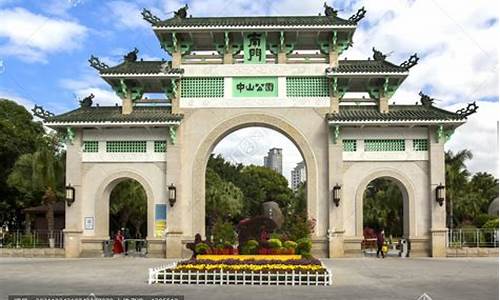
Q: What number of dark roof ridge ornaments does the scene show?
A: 12